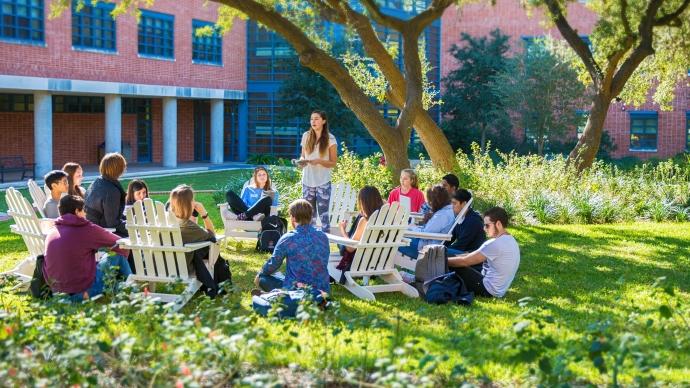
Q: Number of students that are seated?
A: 14